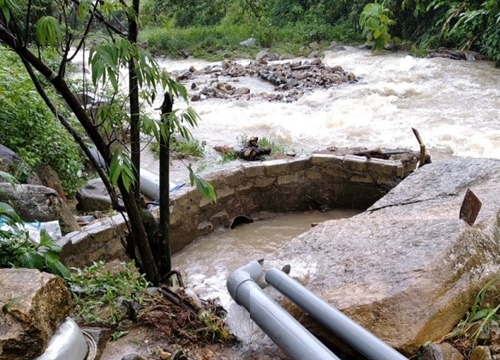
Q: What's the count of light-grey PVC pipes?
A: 2